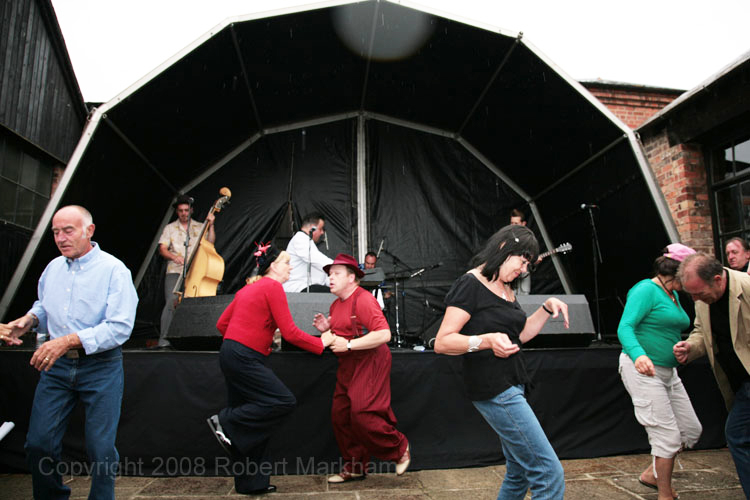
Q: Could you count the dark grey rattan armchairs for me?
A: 0